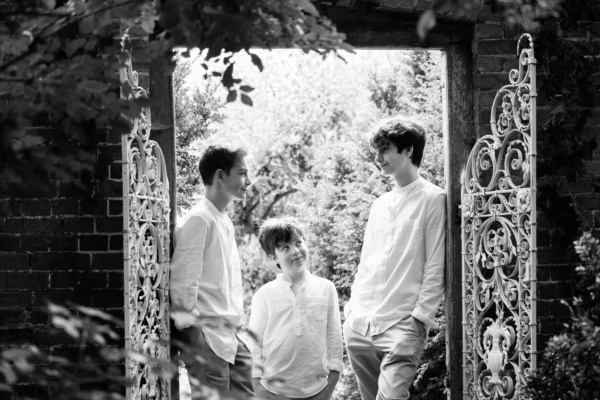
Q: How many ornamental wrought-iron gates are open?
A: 2